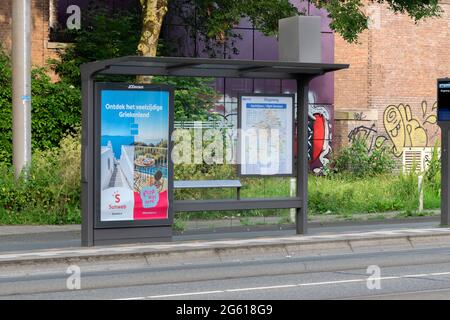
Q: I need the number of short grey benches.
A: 1